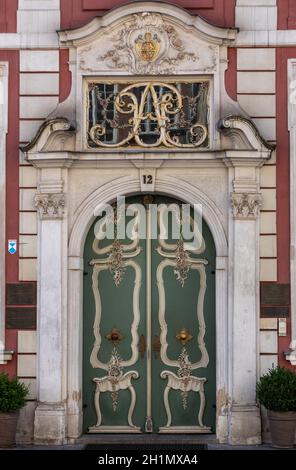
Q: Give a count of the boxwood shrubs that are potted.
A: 2